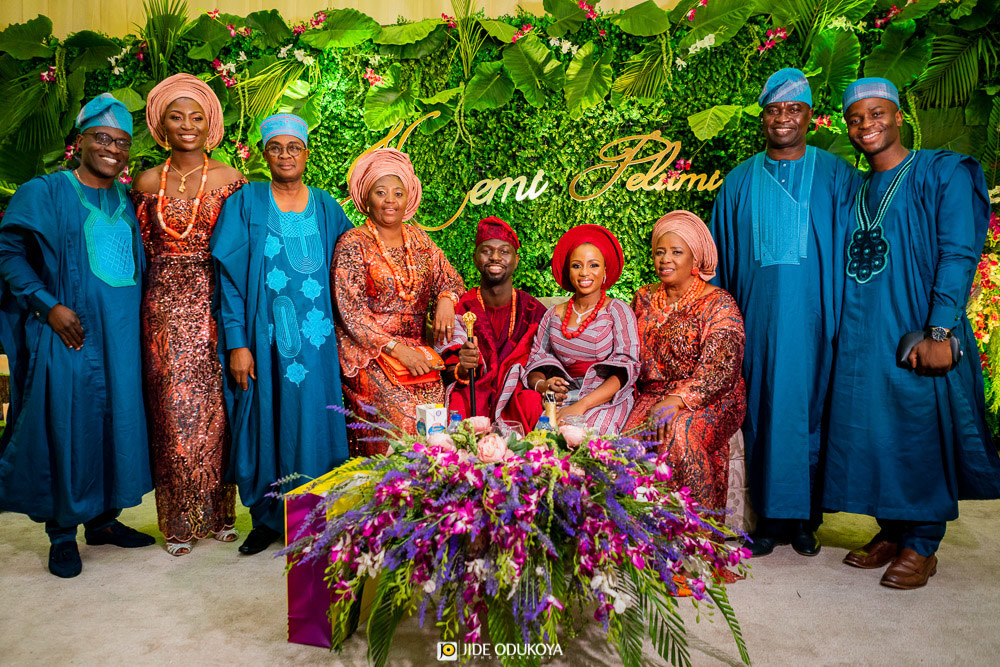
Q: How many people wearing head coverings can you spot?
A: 9